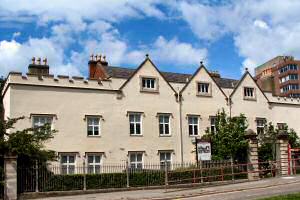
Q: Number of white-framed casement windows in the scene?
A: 14